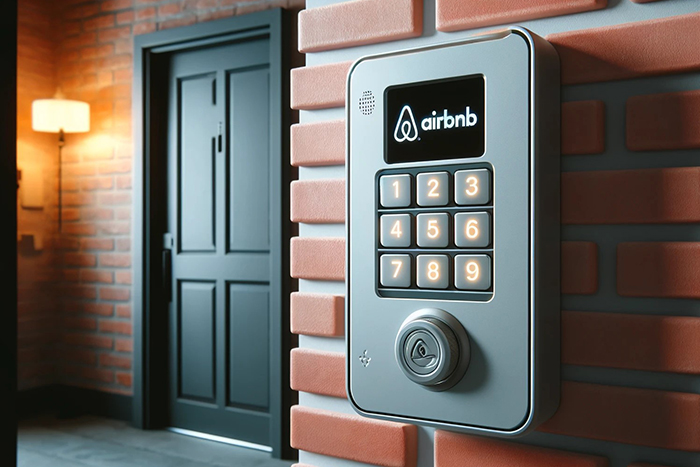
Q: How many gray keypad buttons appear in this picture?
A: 9